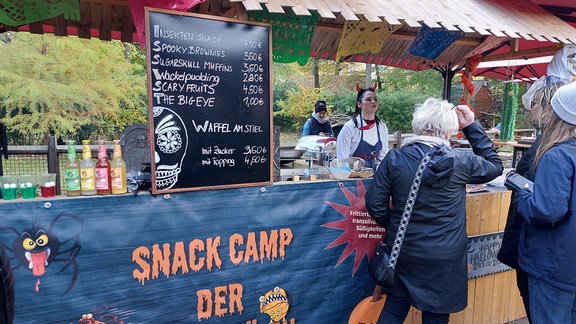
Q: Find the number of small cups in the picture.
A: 3